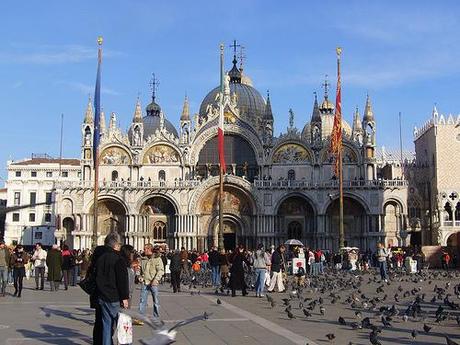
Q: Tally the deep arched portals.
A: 5